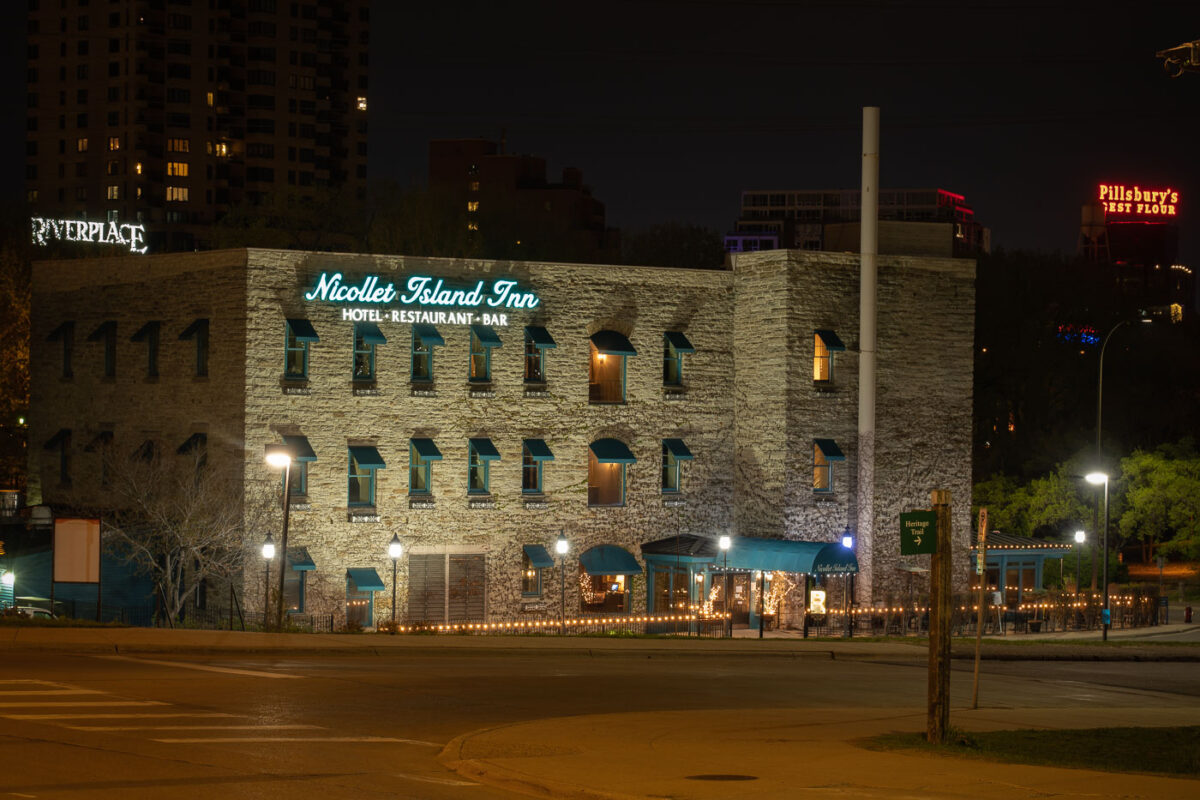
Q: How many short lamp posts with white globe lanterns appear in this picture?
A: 6